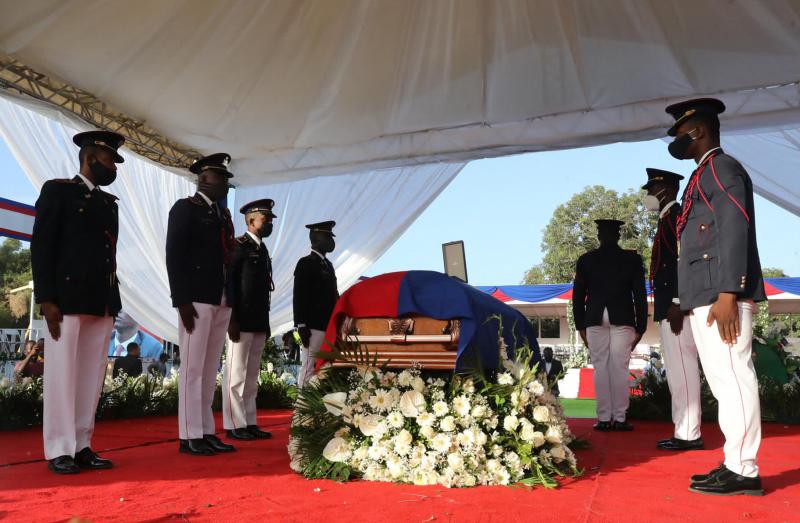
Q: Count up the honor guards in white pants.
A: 7